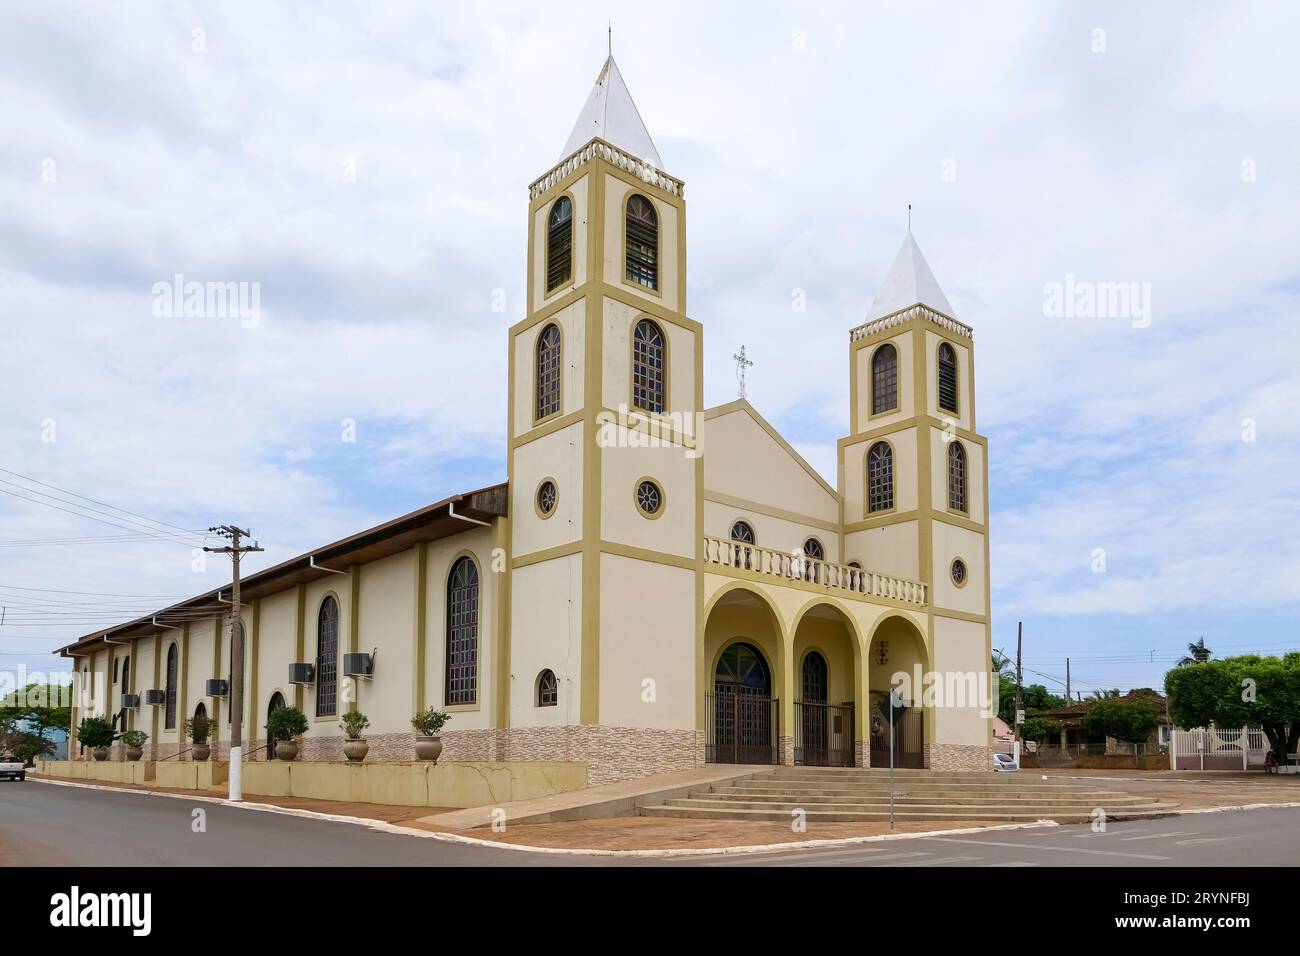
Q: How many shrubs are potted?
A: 6